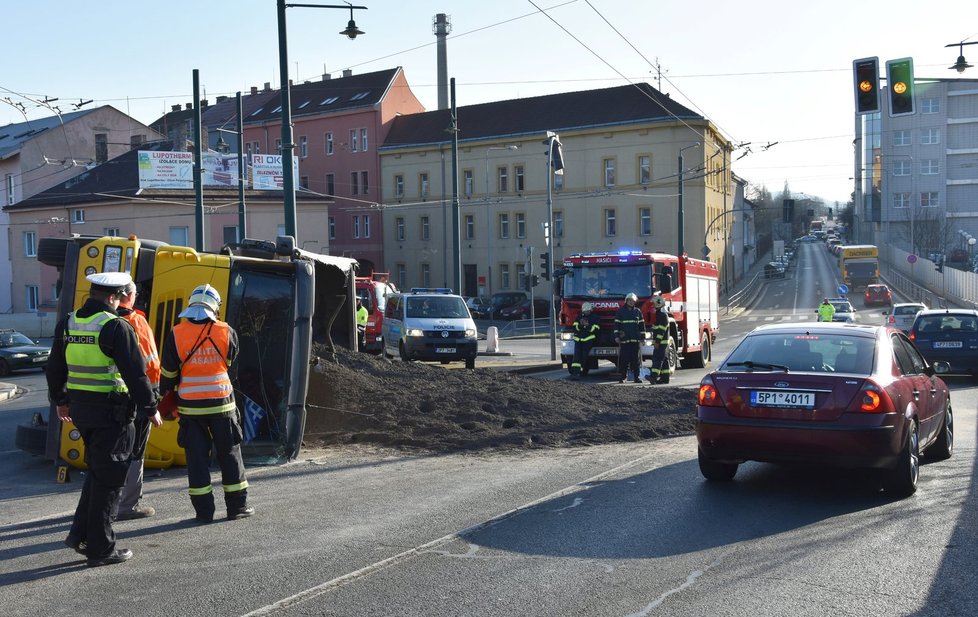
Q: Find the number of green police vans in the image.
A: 0